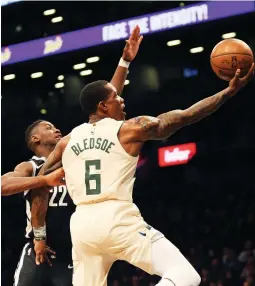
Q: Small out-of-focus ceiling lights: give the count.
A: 13